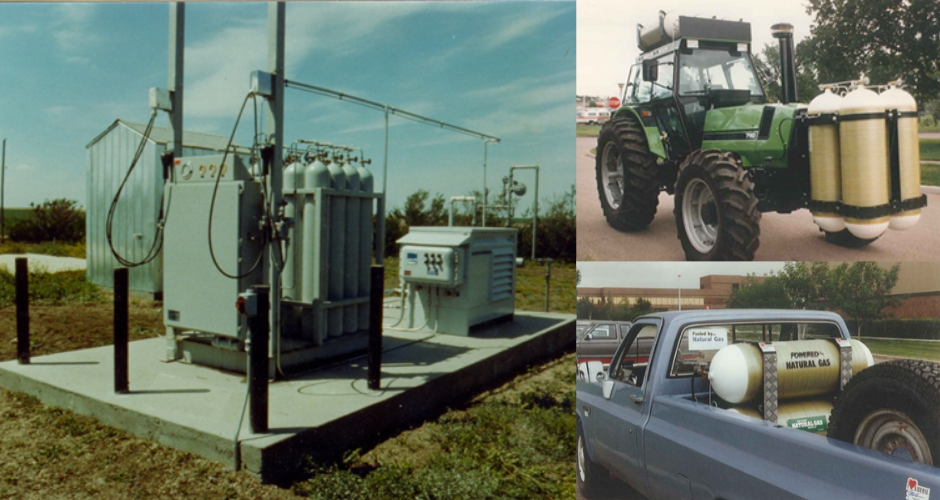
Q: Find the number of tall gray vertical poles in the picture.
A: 2